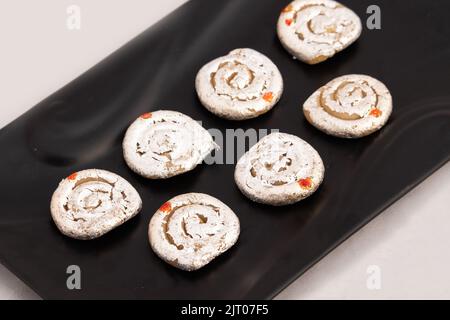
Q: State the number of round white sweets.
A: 7